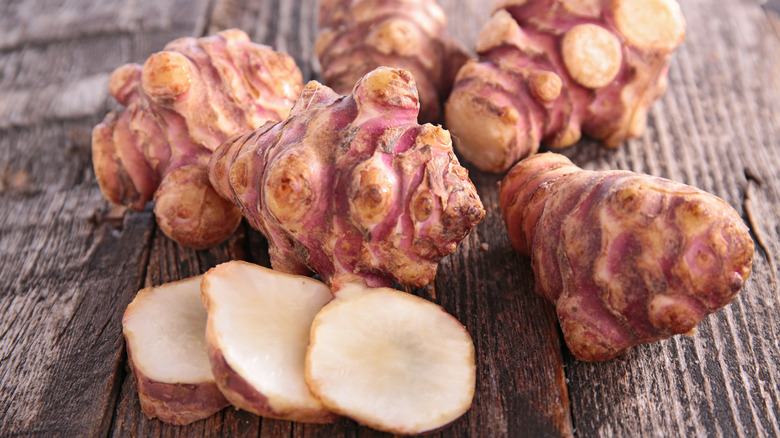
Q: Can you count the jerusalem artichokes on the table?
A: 5